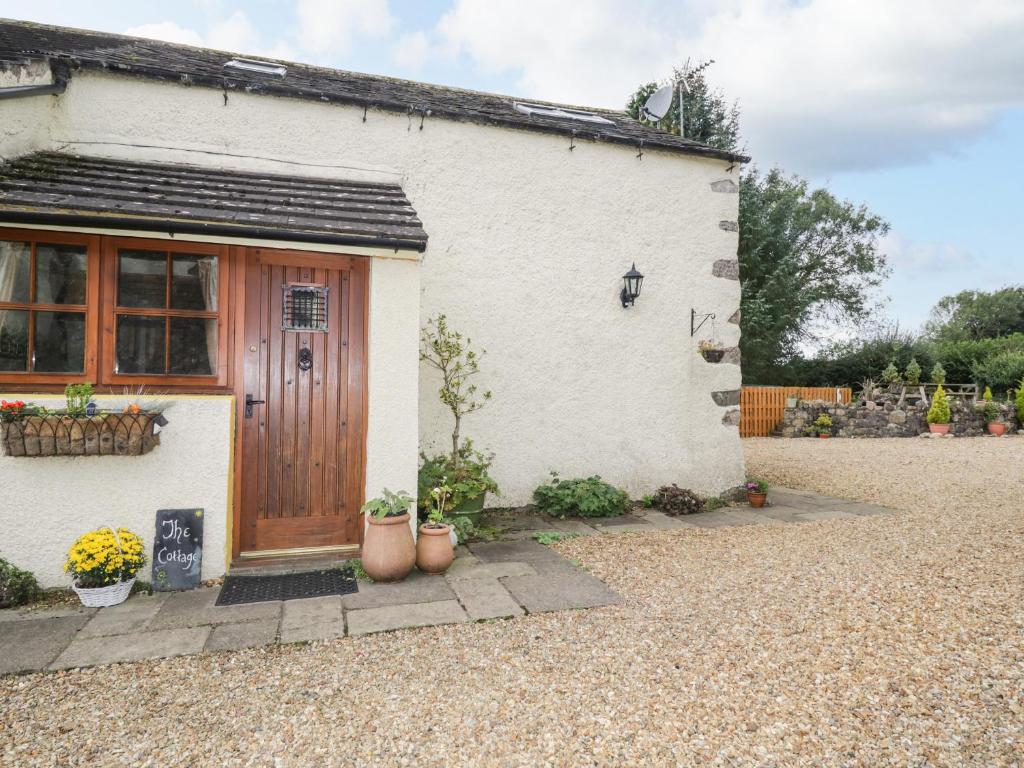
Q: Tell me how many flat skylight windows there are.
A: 2